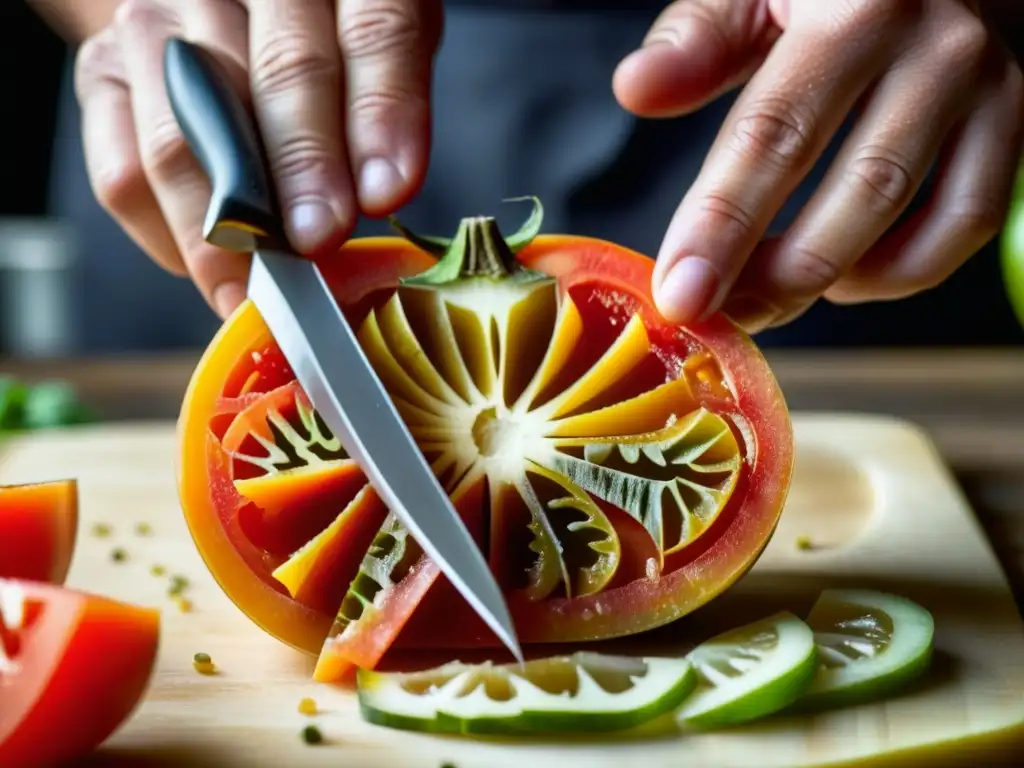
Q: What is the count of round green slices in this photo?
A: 3